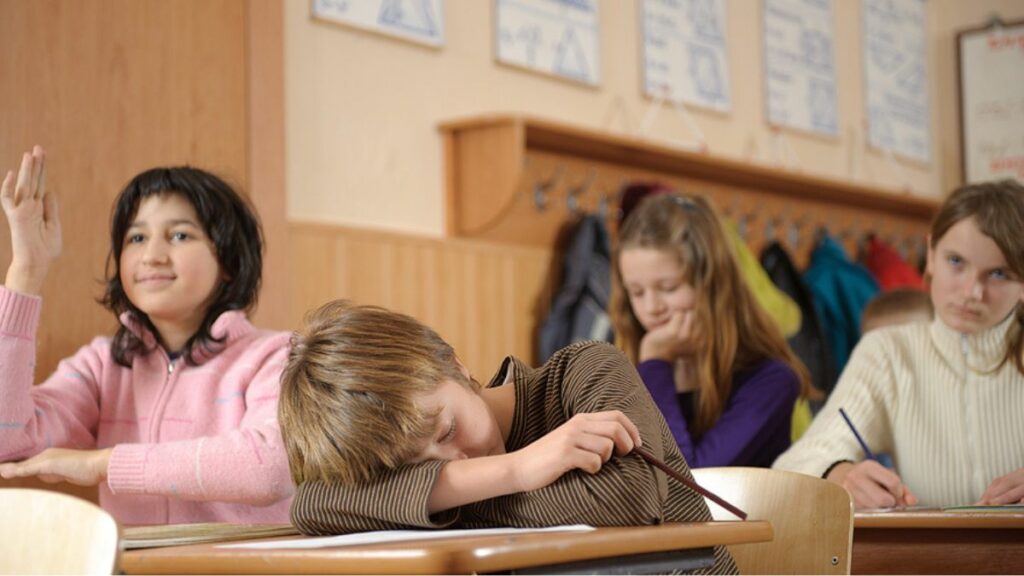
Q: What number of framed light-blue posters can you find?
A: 5